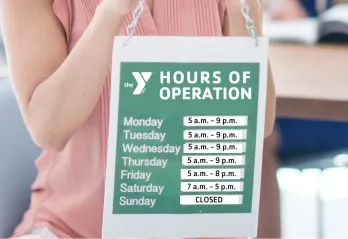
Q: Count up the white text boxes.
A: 7